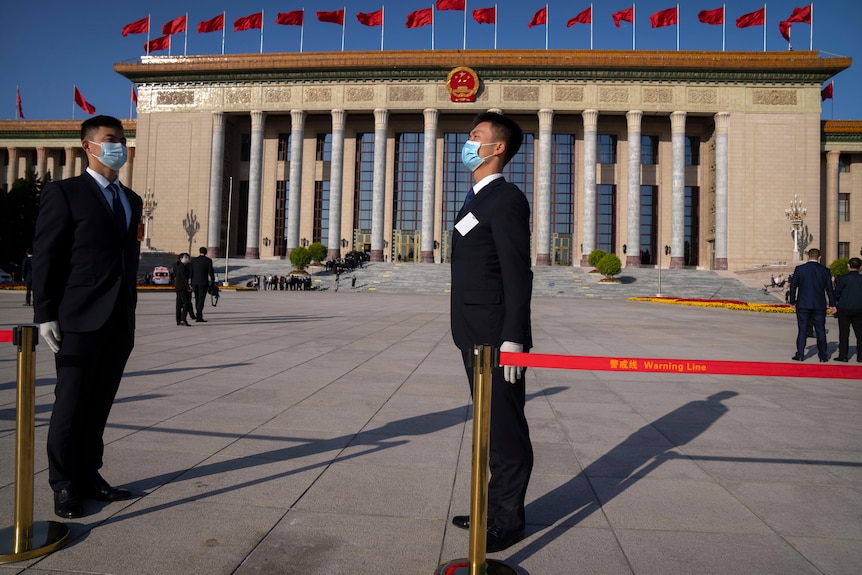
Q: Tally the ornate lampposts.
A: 2